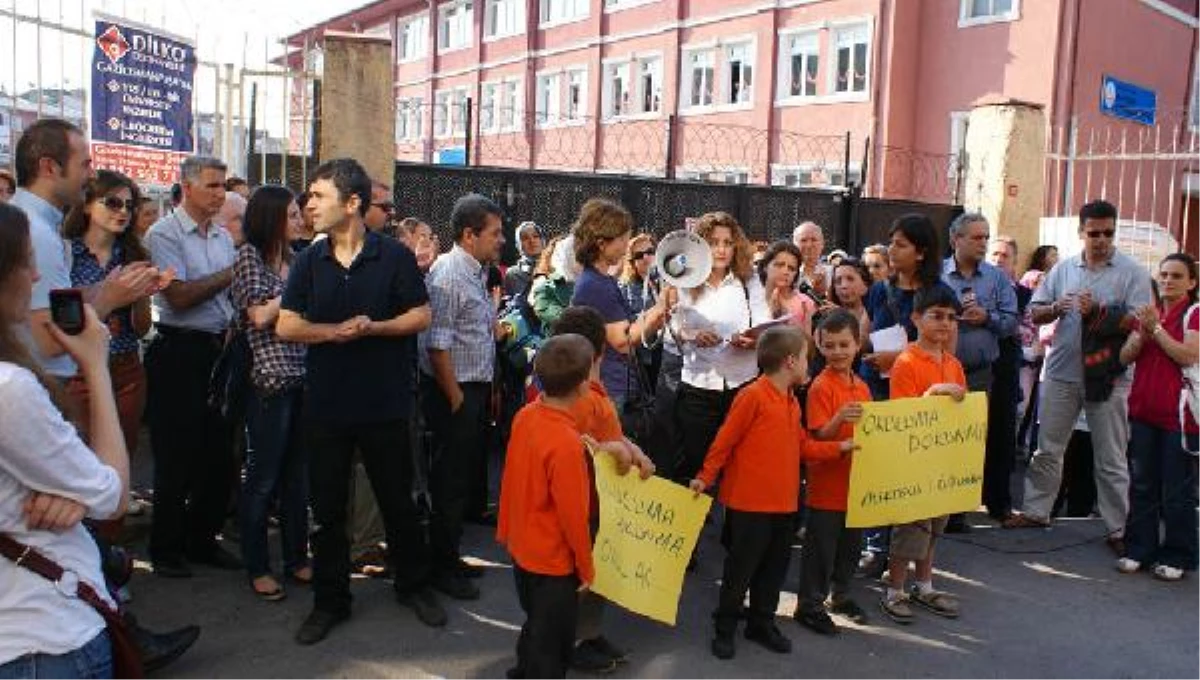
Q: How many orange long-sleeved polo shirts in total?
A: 2